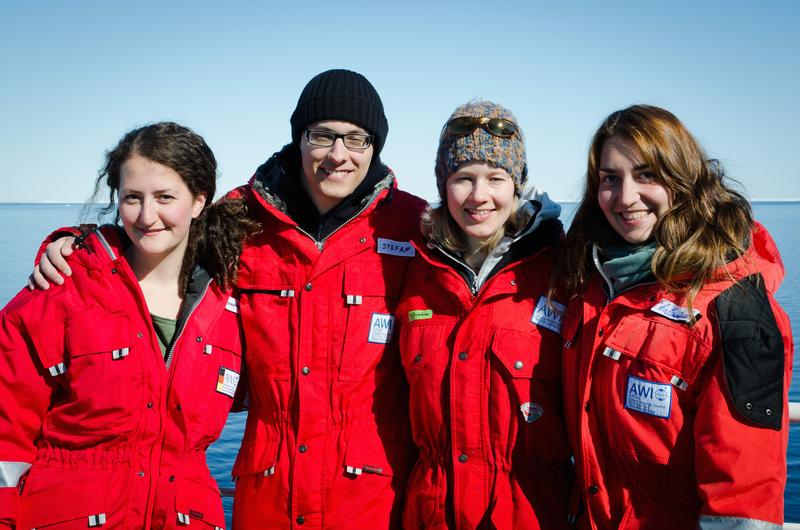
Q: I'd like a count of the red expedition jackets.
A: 4